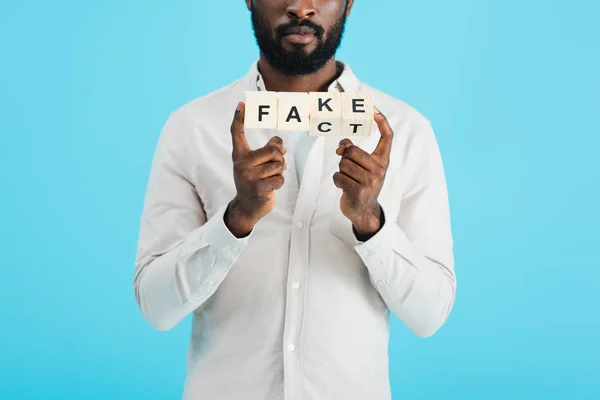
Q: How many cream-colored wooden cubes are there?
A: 4